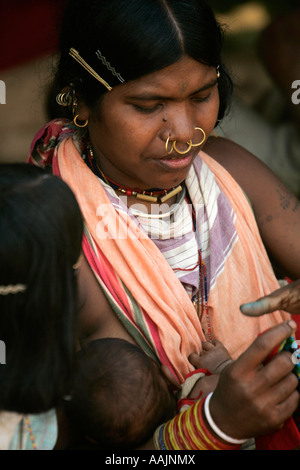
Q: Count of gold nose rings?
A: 3